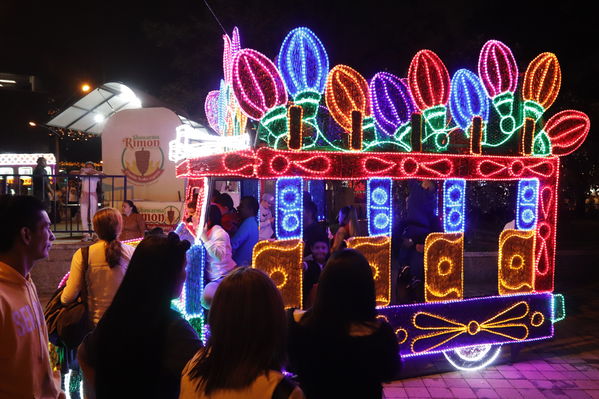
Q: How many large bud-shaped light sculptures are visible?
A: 9